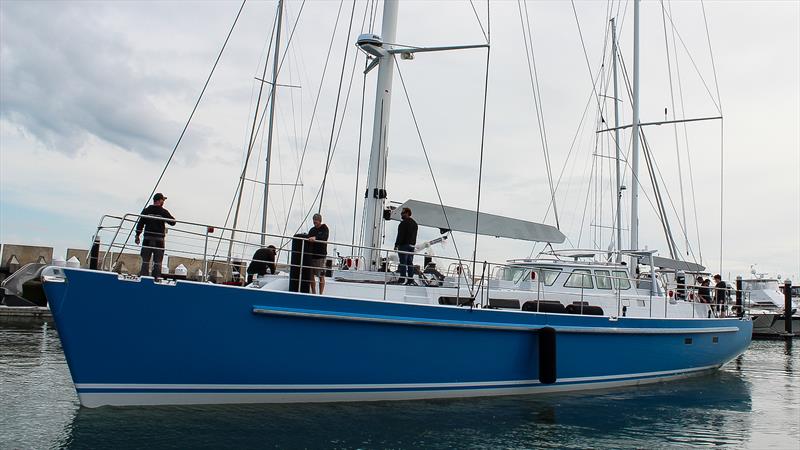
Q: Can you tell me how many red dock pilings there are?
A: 0